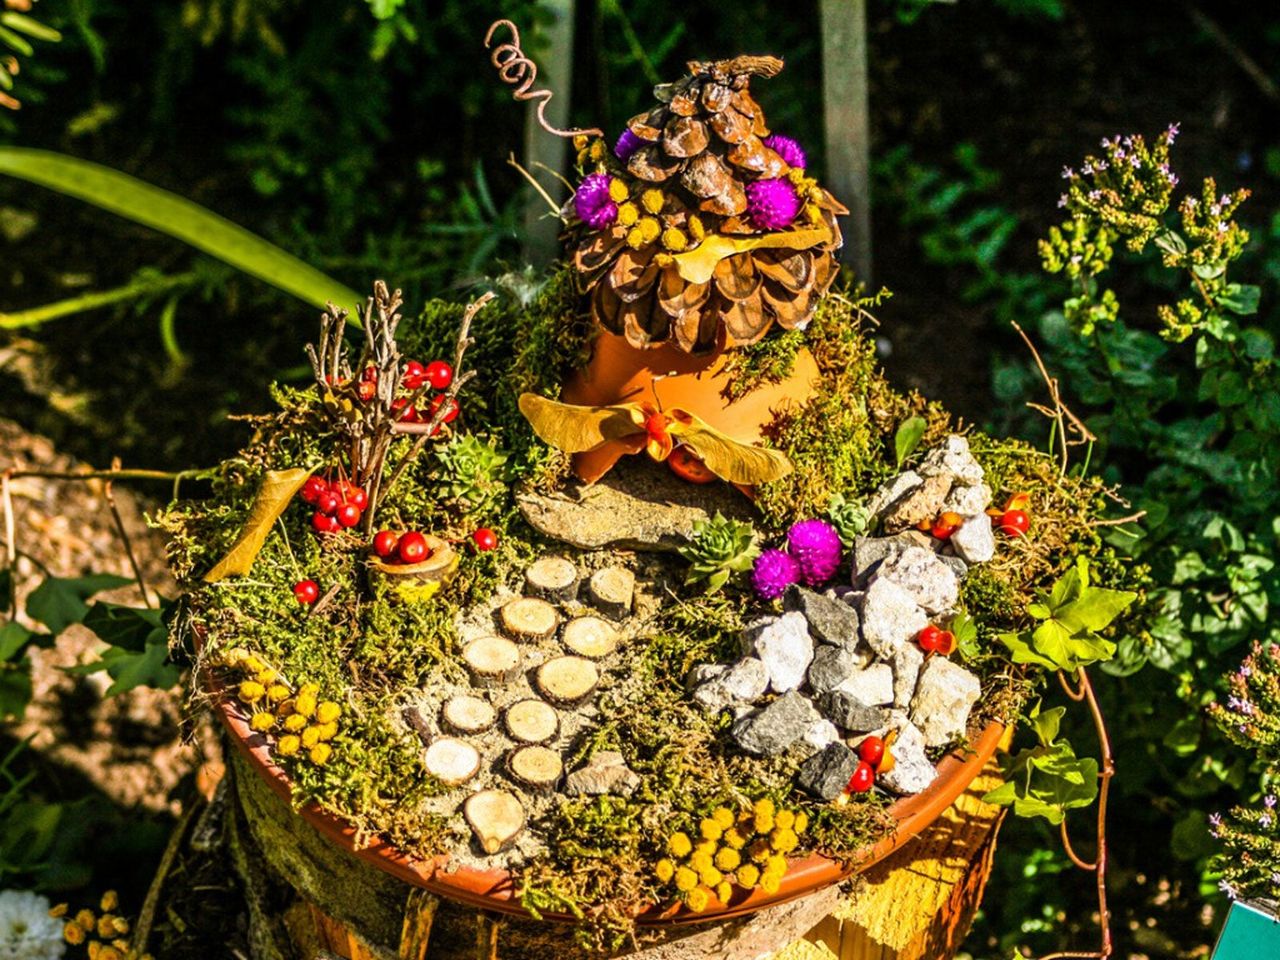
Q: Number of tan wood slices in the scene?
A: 11